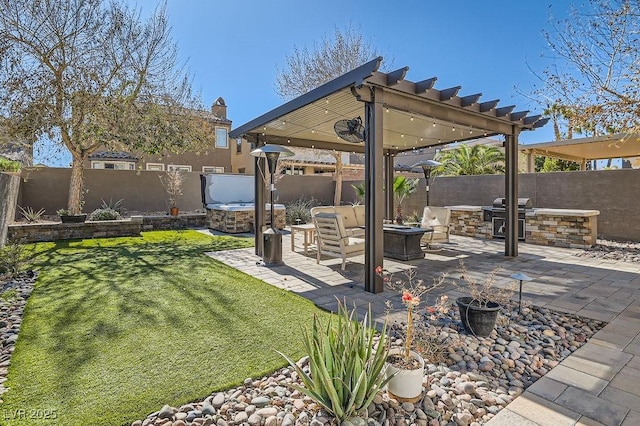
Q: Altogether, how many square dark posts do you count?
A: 4